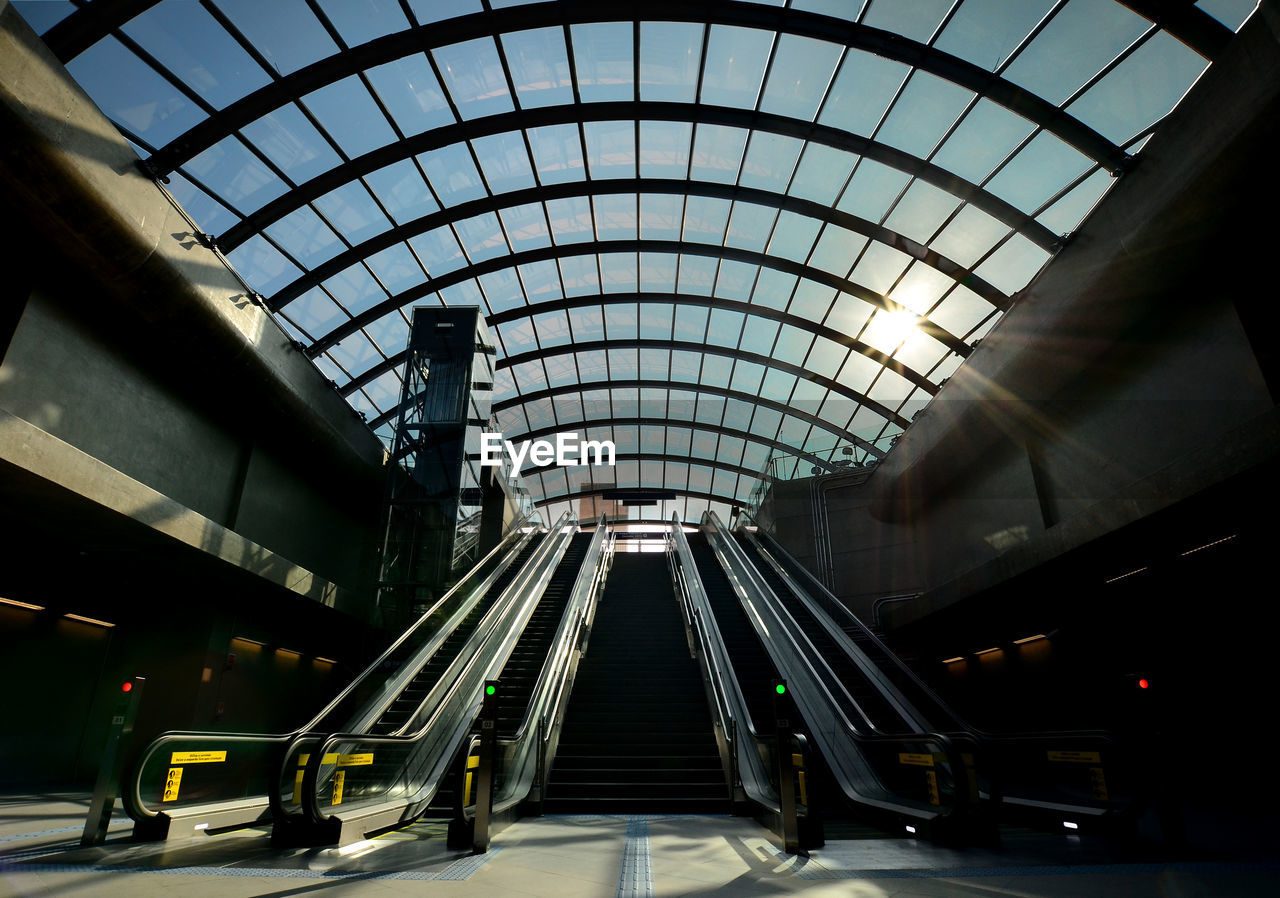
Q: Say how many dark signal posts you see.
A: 4